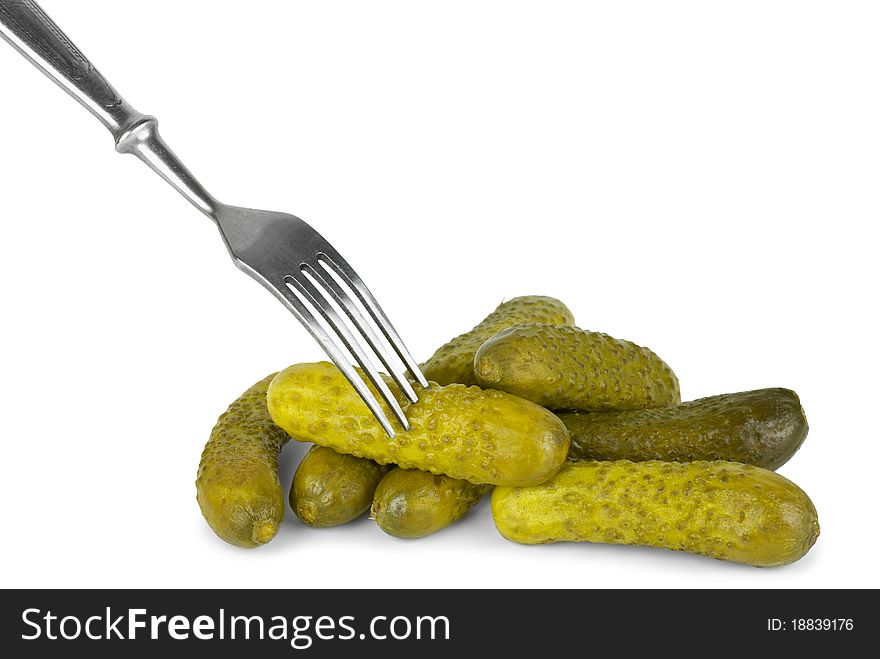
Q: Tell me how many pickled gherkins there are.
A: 8